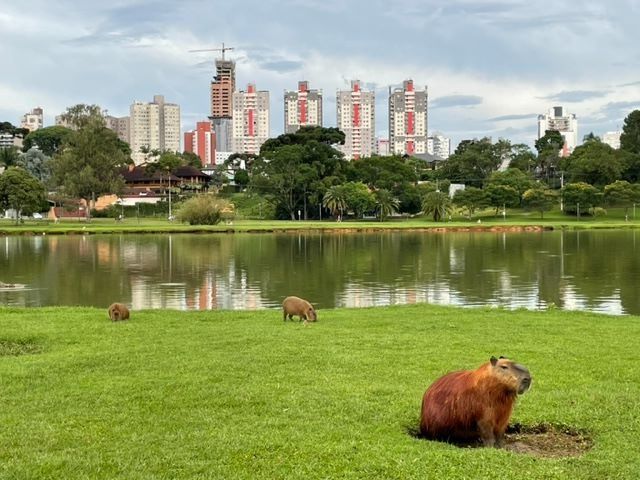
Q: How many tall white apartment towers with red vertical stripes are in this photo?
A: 4